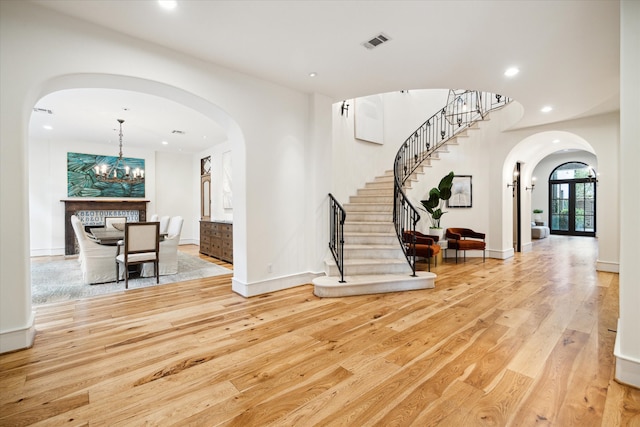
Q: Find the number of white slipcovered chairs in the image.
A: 4